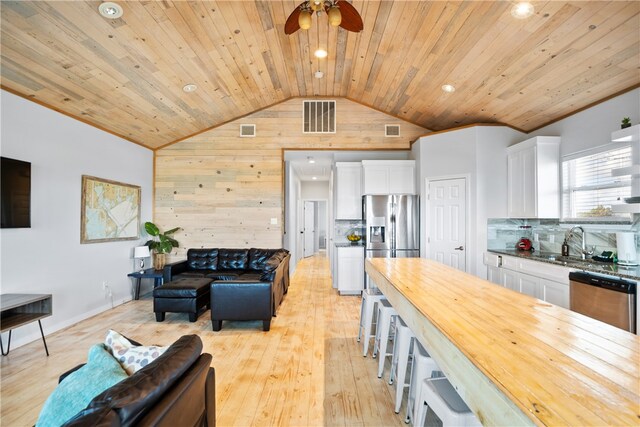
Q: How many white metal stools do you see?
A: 5